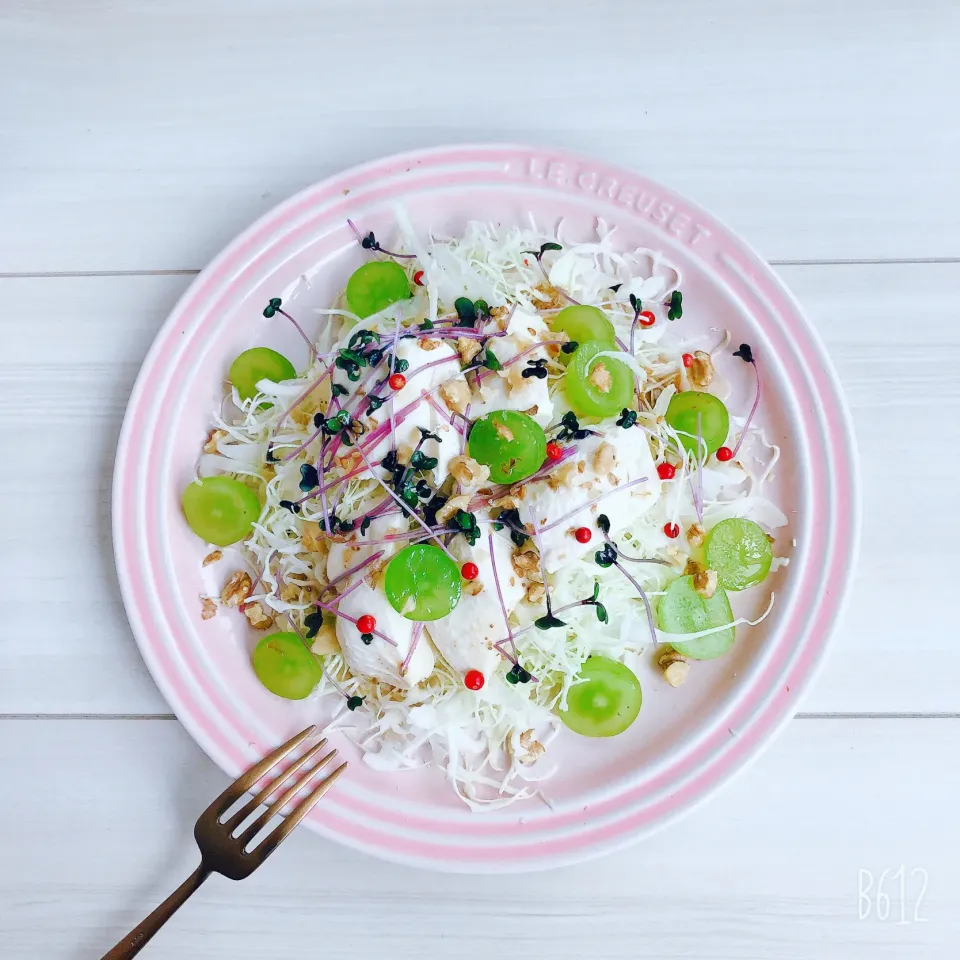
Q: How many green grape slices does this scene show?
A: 12